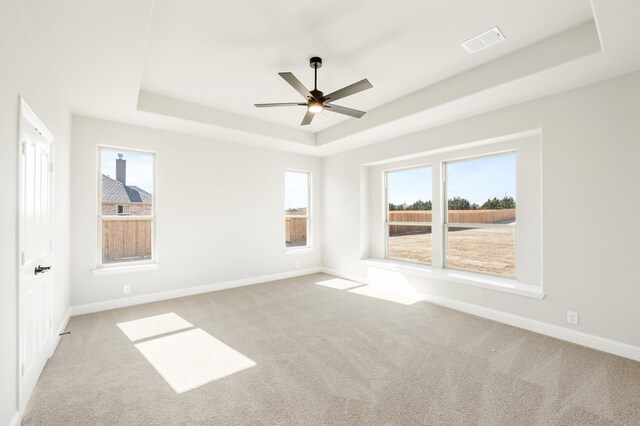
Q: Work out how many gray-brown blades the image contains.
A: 5